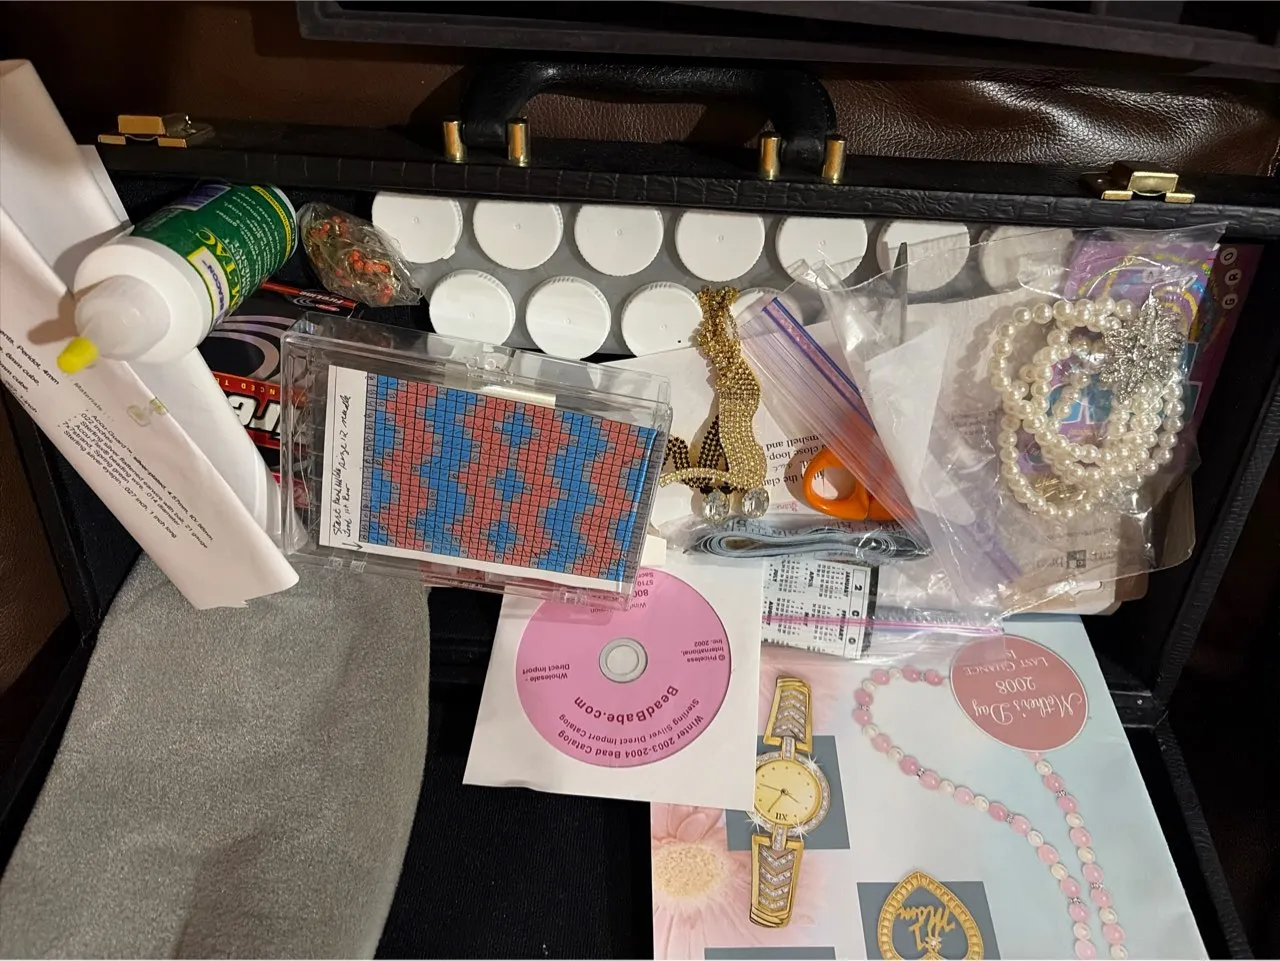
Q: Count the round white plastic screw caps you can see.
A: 11